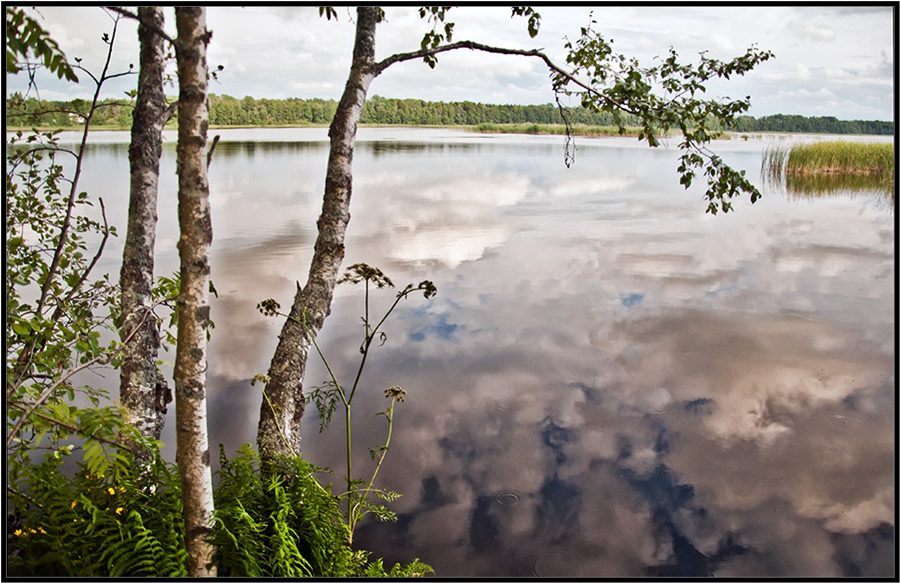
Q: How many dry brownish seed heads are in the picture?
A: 5